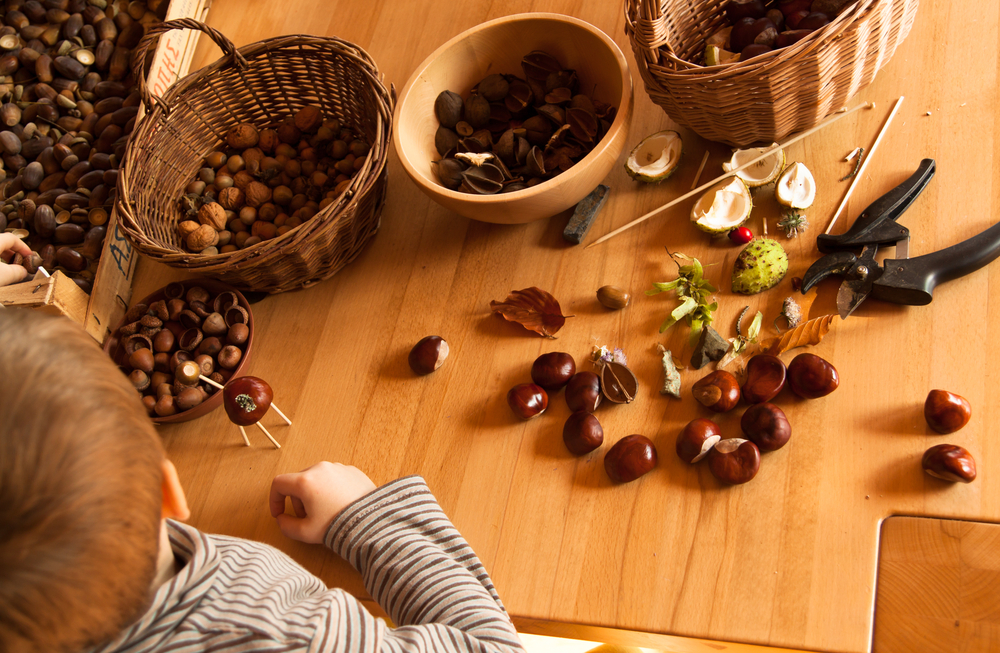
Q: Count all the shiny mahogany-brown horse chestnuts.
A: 15